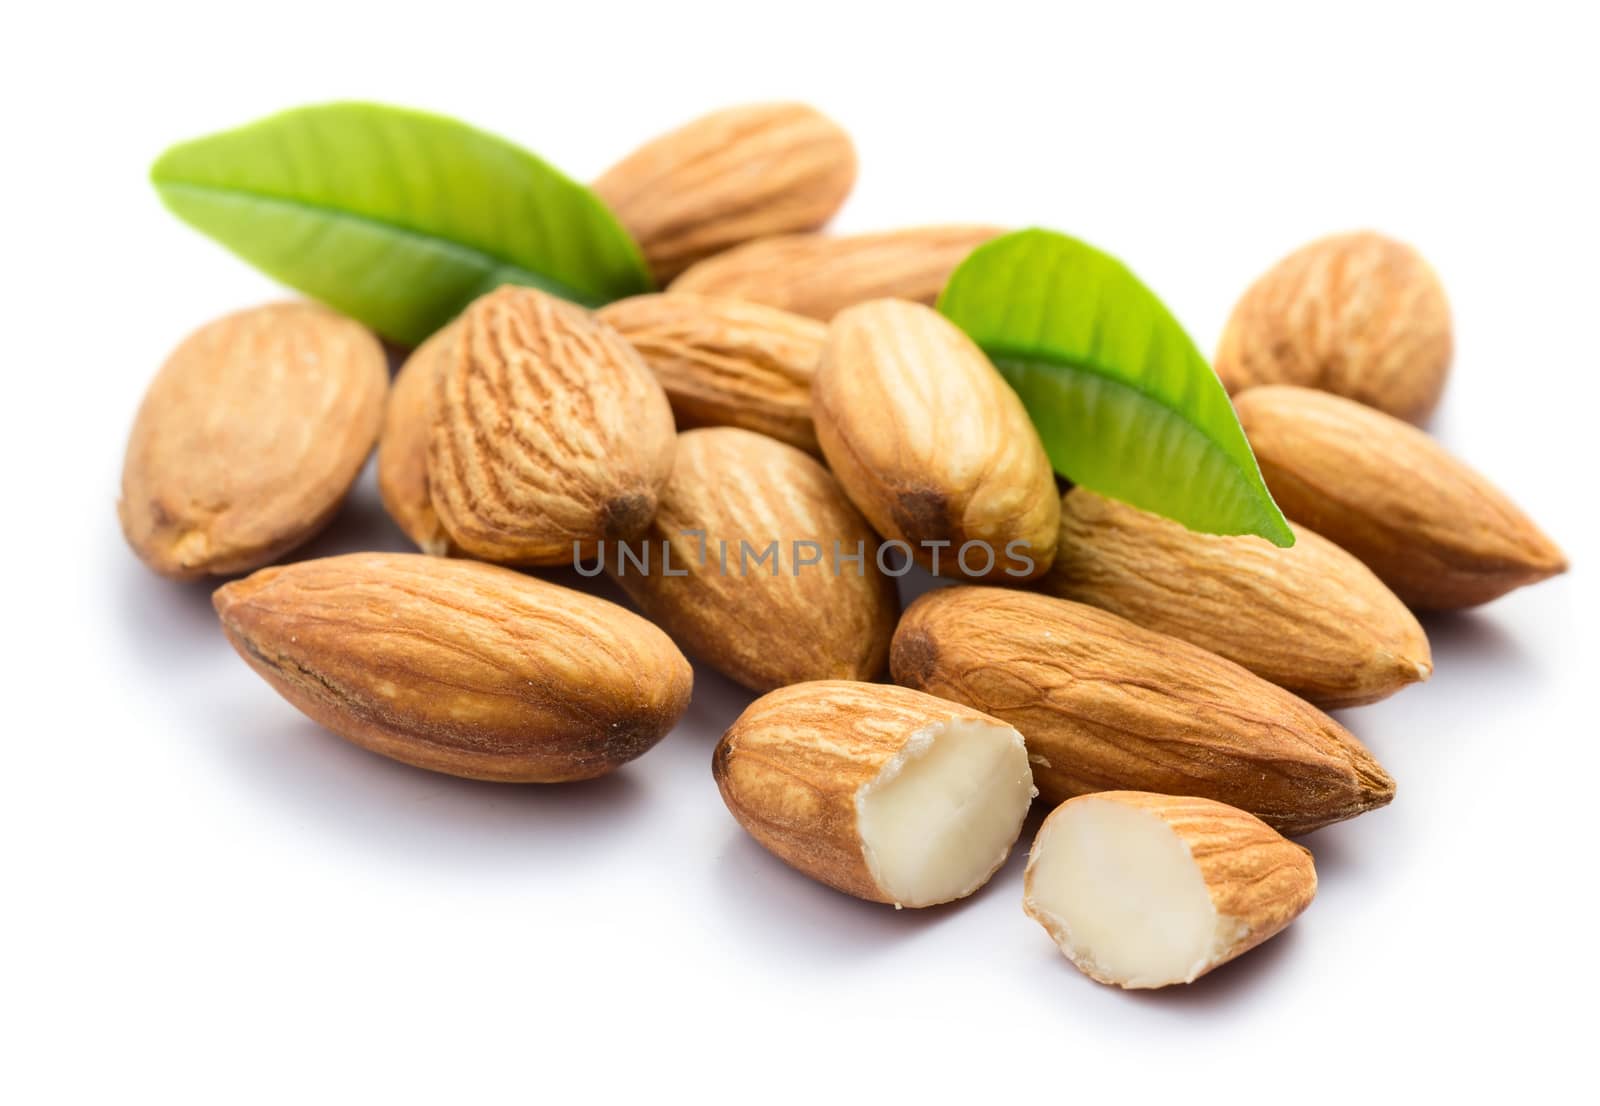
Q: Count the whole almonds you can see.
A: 13